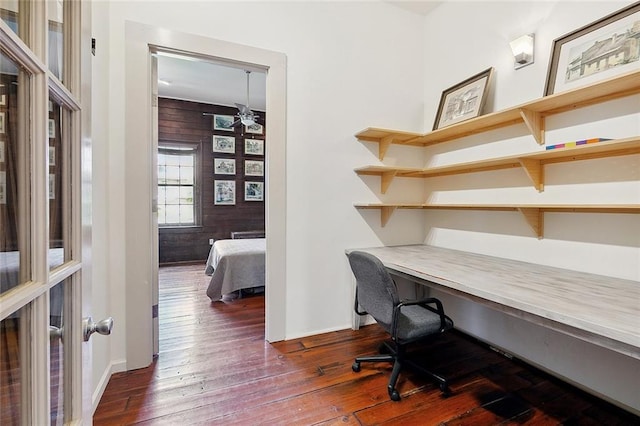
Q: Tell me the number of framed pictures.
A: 10